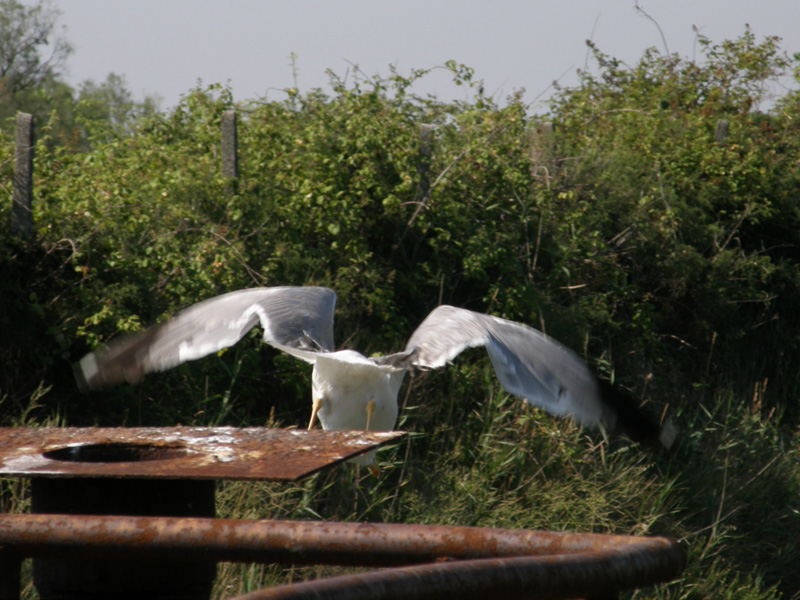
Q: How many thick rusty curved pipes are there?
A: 1